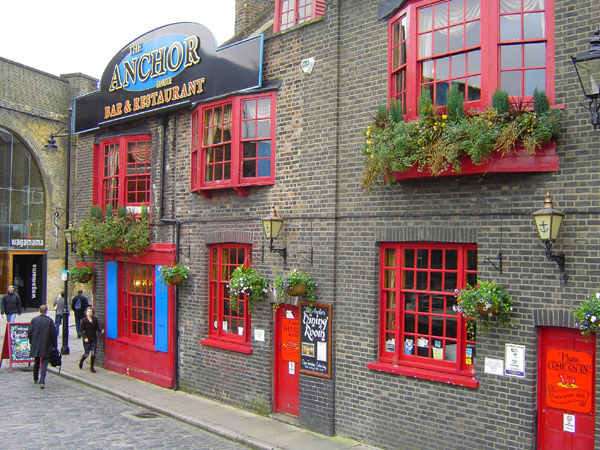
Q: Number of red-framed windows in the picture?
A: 7